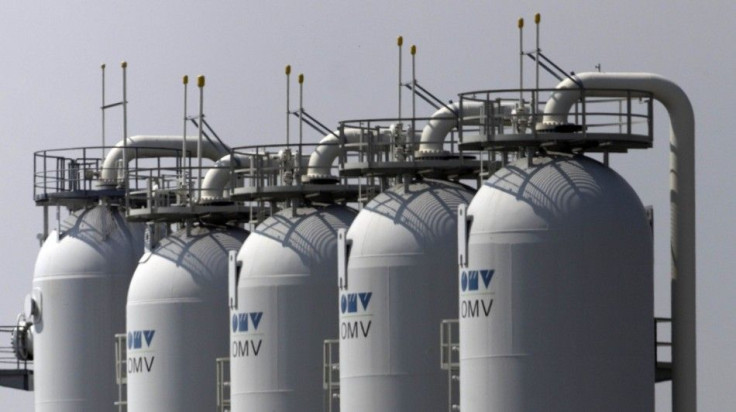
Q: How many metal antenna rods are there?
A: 10